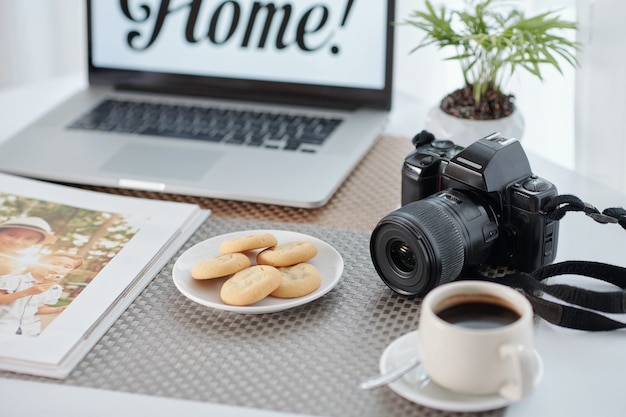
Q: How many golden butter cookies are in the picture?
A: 5